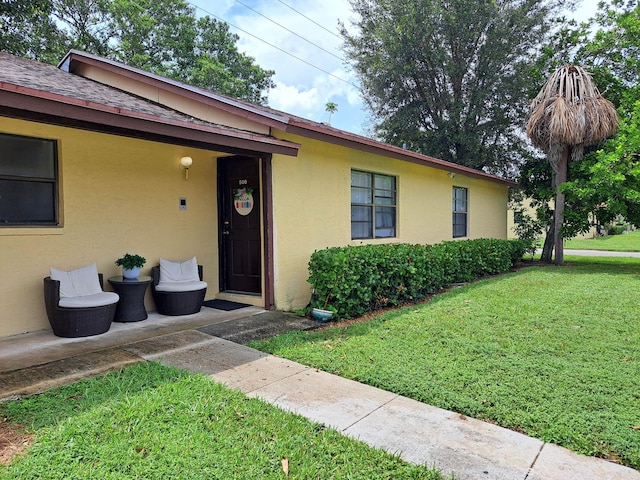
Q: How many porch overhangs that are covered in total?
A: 1